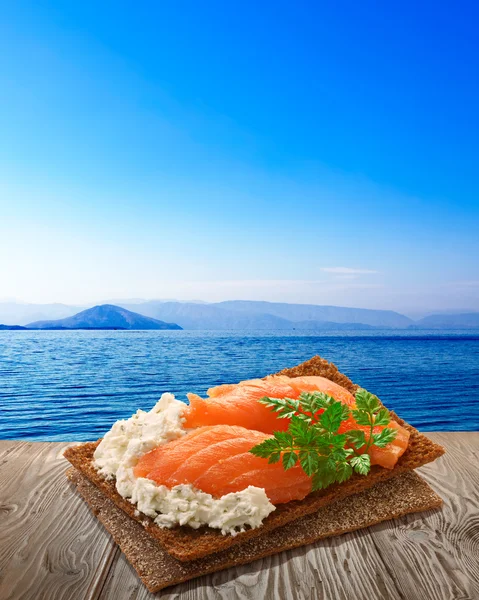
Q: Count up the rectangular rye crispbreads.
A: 2